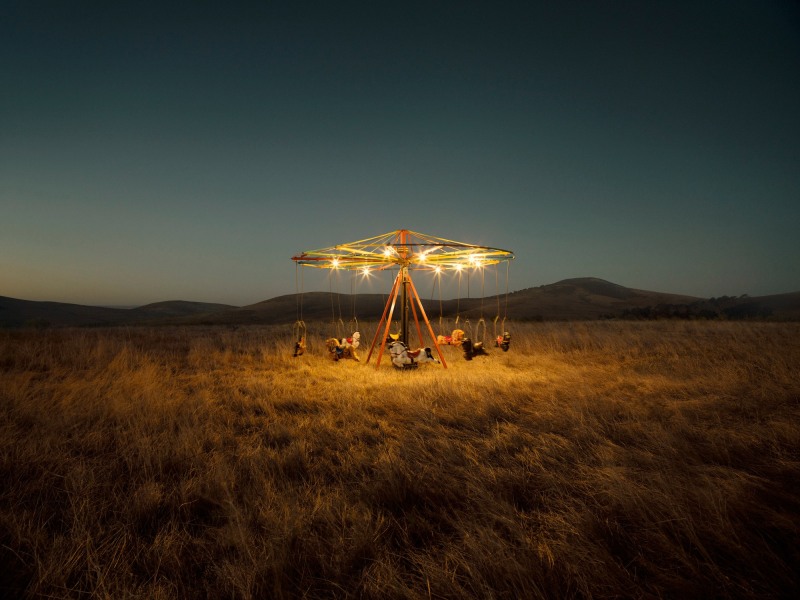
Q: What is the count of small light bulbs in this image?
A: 8